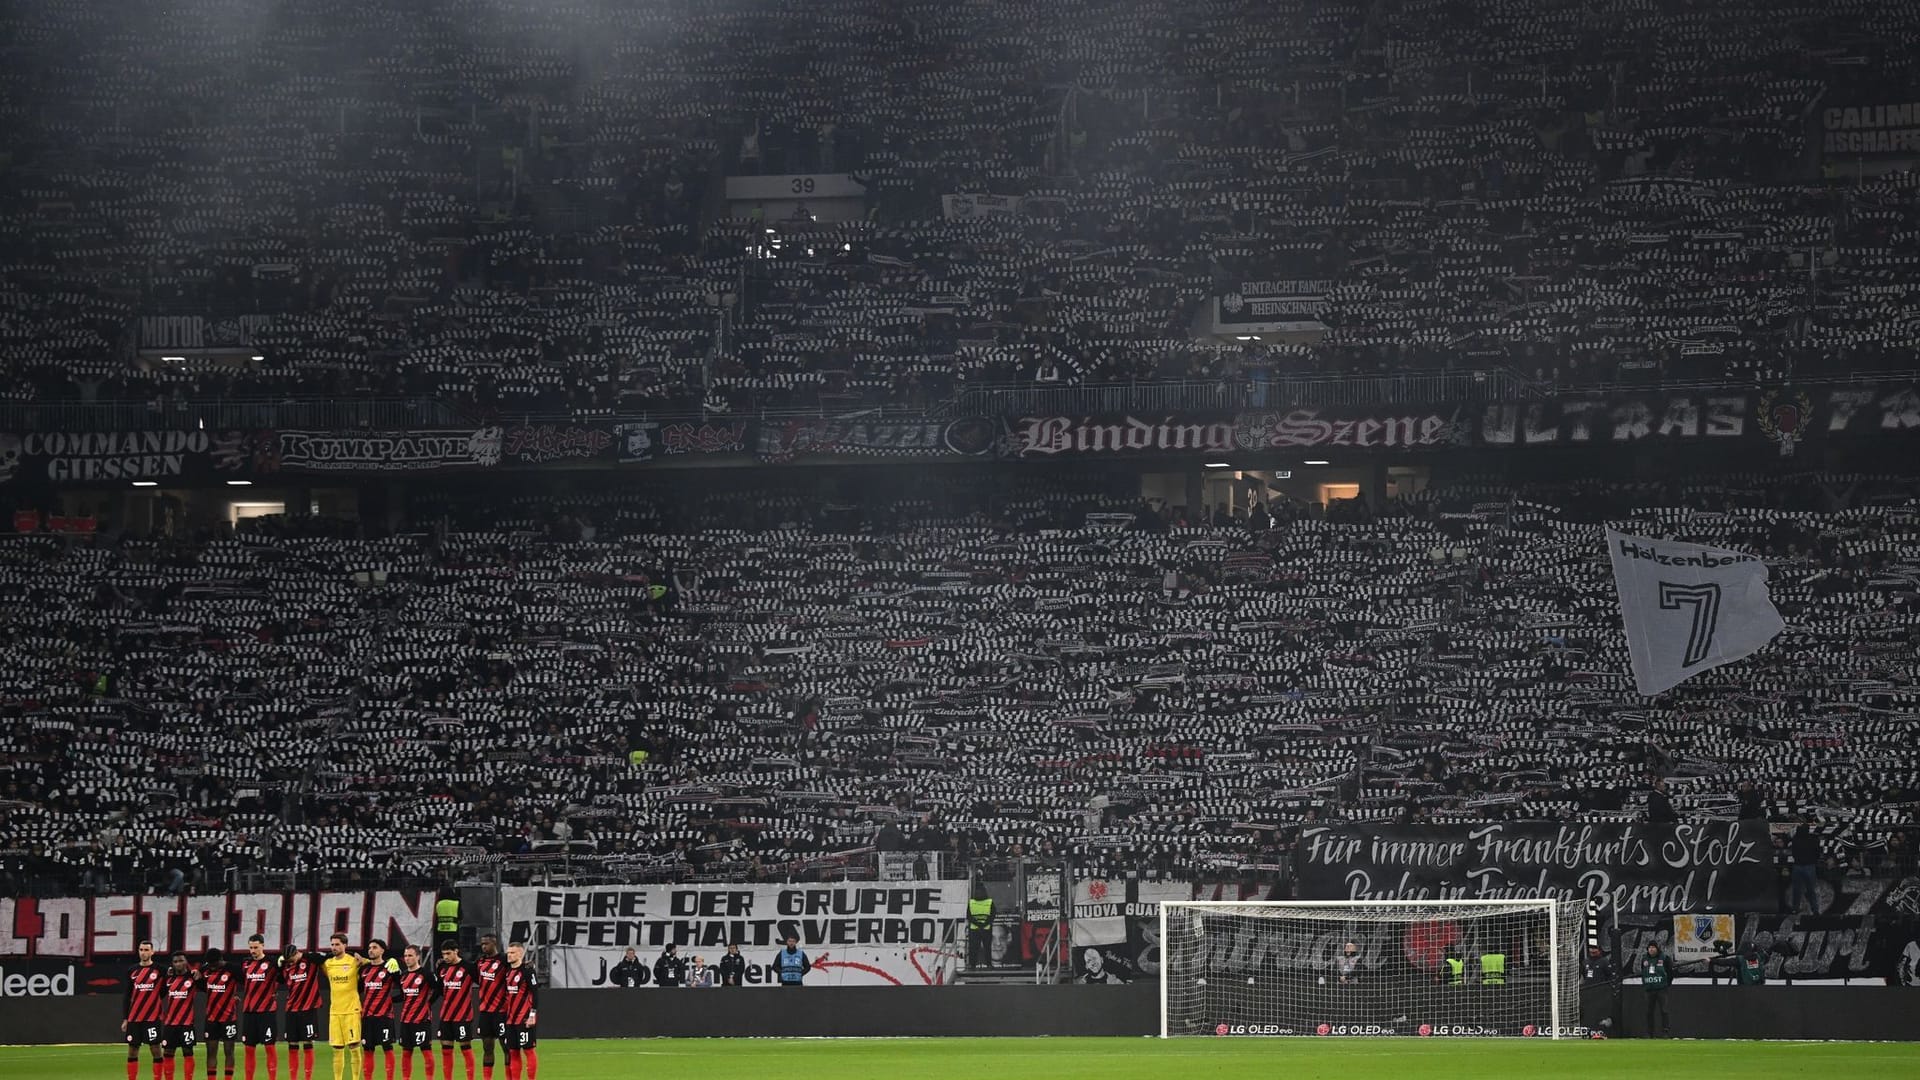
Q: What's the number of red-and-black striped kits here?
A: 10